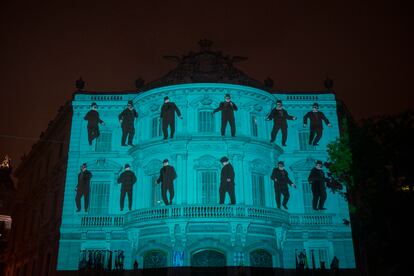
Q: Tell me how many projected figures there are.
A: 12